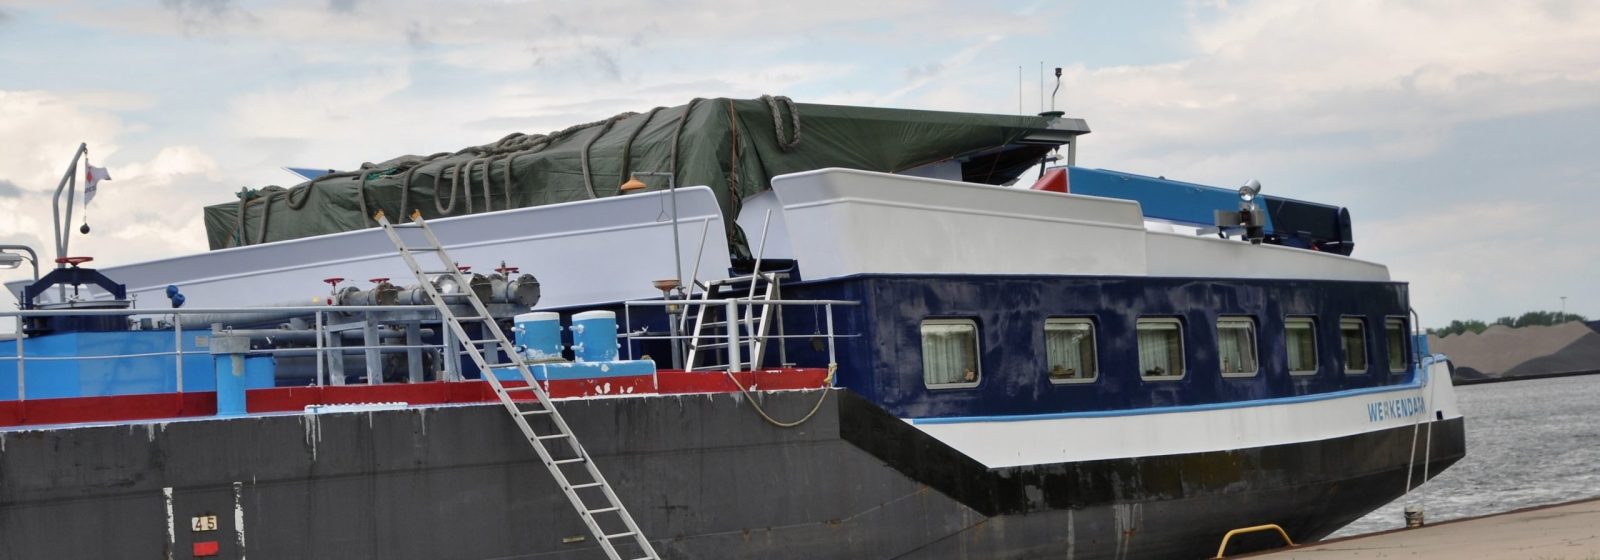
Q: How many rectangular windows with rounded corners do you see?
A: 7